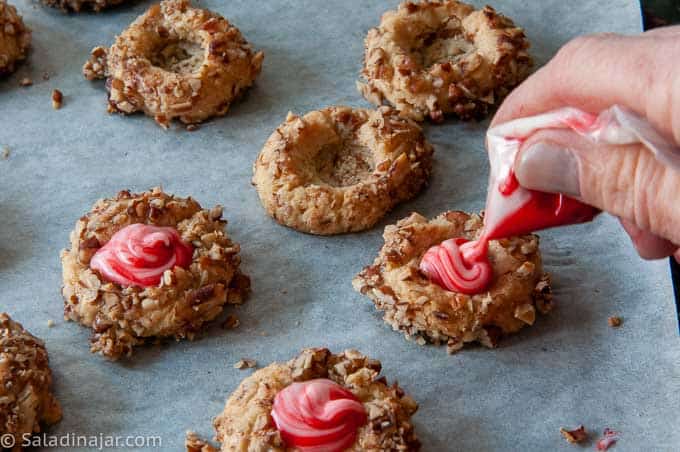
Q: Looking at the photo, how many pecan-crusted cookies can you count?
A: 9